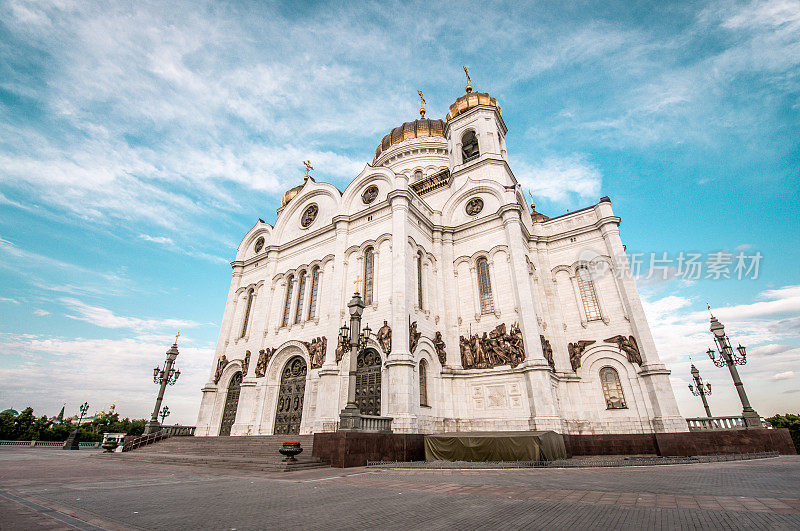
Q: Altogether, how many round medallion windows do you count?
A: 4